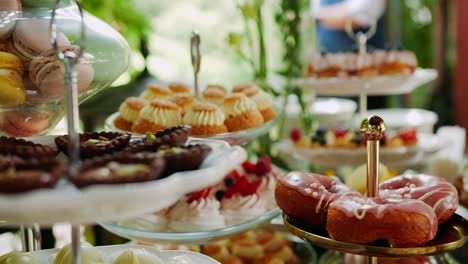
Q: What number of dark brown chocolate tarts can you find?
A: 6